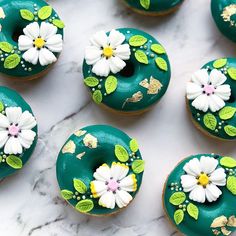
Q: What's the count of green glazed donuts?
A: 8